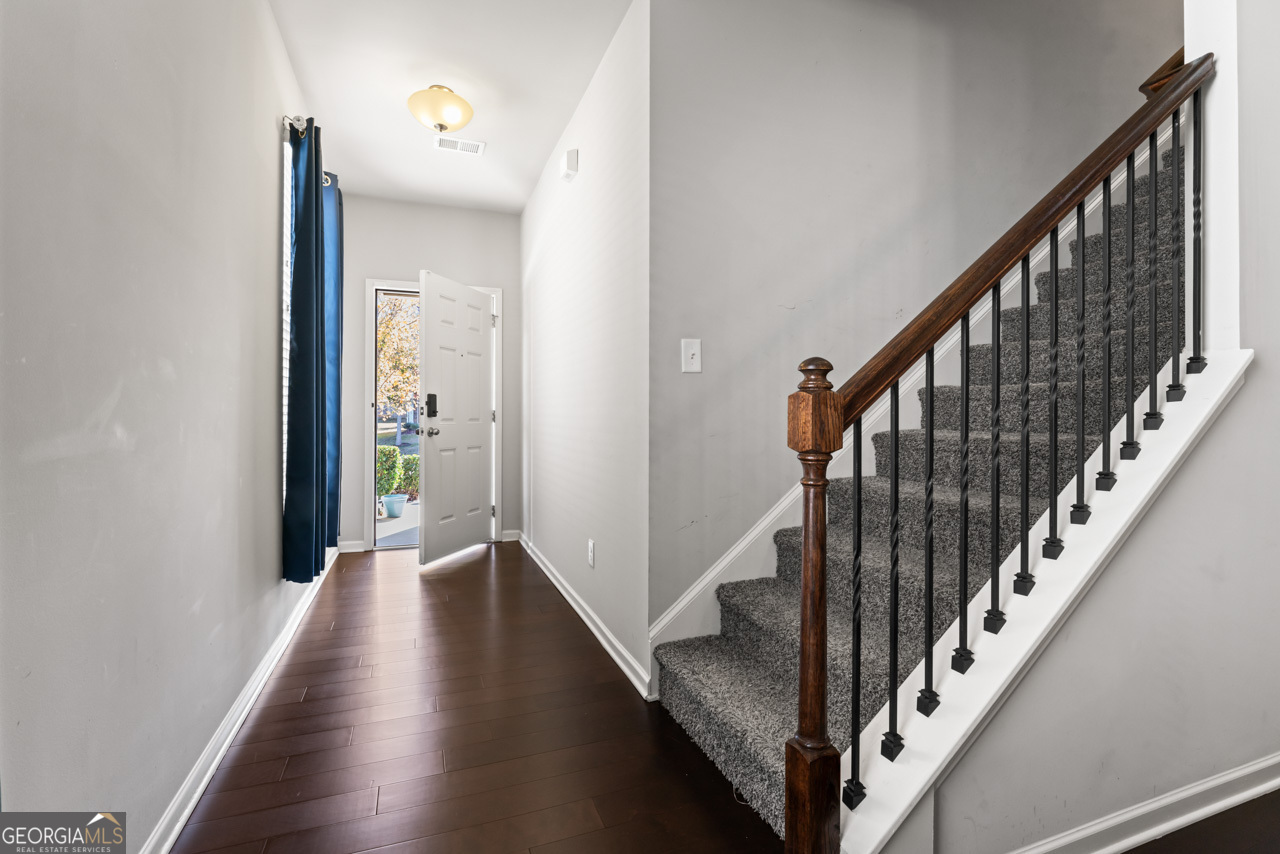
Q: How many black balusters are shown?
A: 13